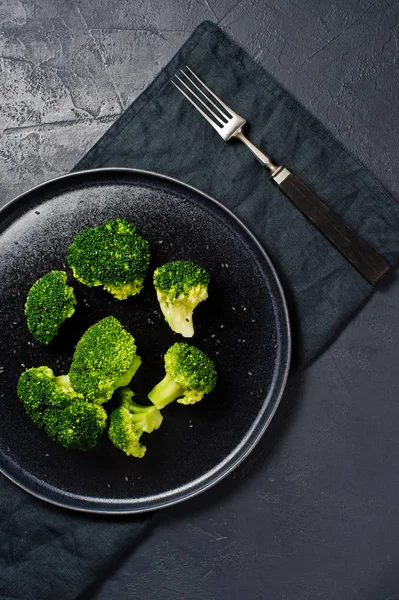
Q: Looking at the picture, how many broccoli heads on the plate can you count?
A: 7